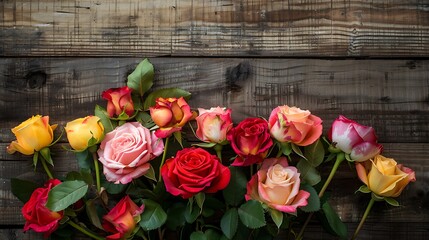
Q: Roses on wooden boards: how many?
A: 14